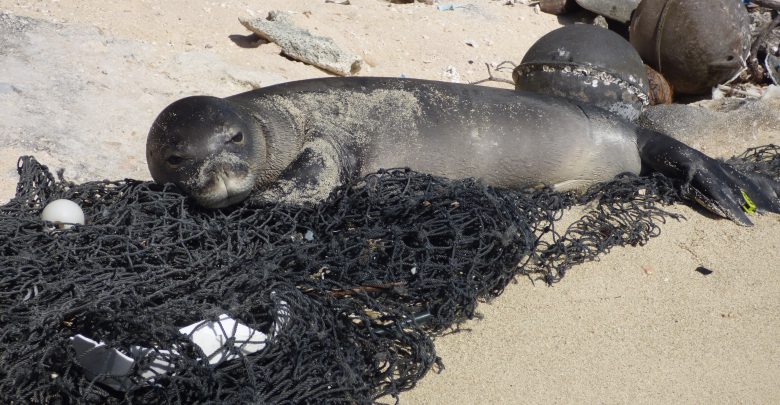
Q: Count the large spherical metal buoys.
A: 2